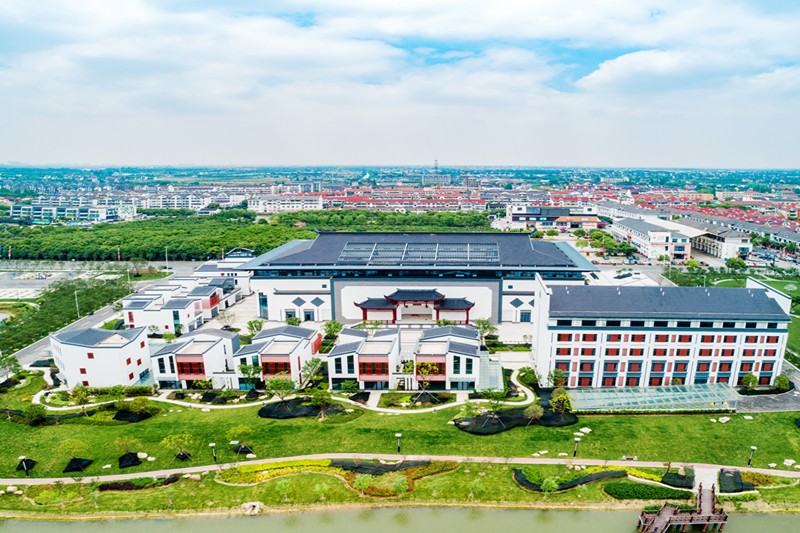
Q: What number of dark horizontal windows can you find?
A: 10